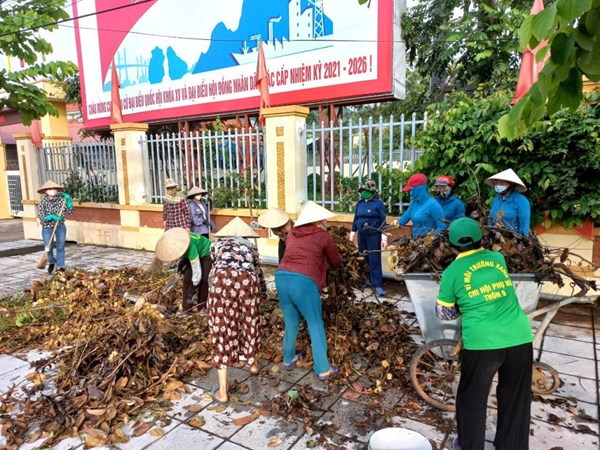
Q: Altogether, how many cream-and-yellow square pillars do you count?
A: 3